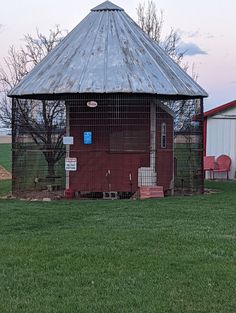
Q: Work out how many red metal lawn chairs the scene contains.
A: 2